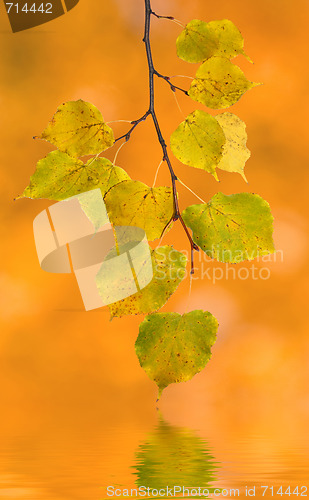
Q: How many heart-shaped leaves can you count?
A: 12